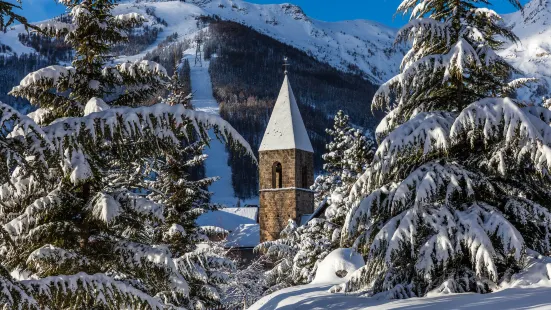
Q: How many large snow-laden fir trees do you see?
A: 2